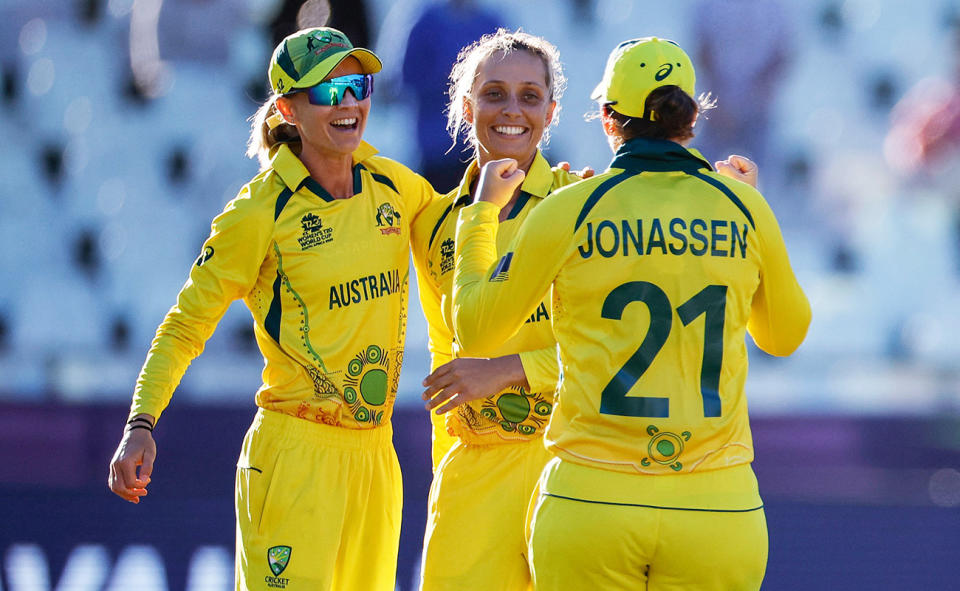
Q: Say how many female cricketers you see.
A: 3